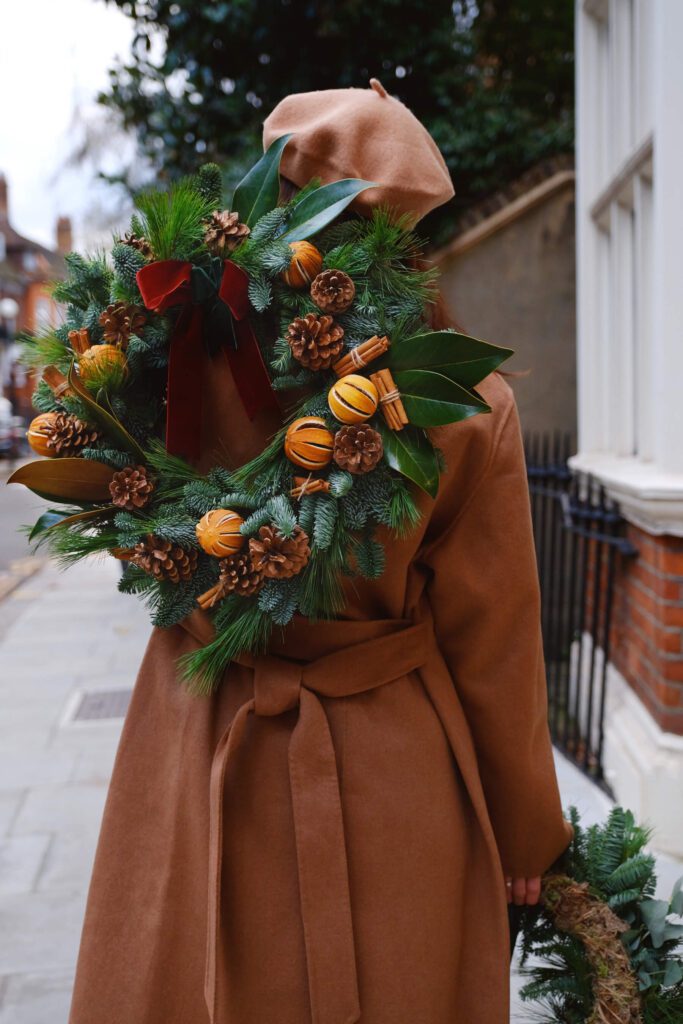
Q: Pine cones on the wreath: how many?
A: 11